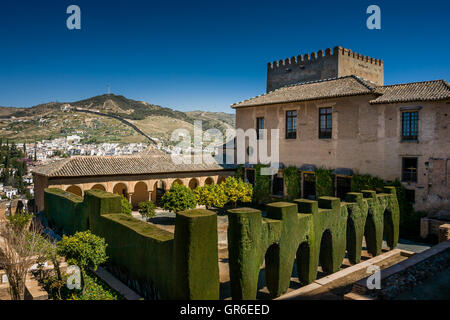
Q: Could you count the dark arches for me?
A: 6